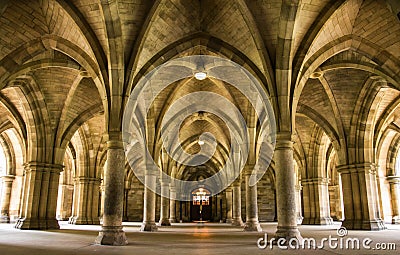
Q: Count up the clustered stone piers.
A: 4